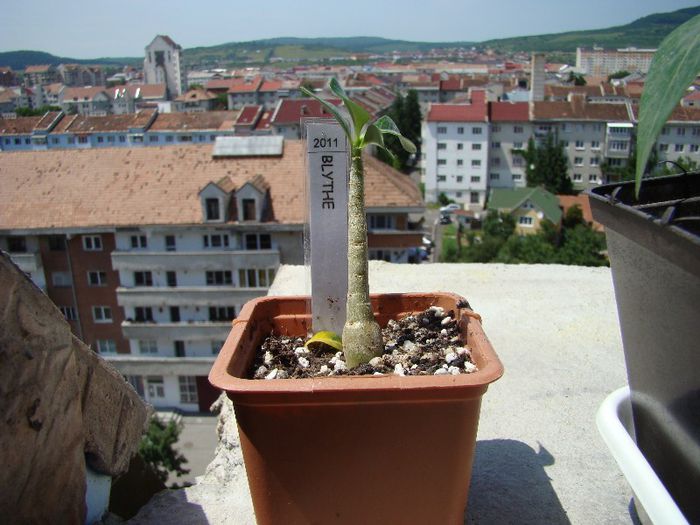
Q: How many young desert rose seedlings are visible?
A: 1